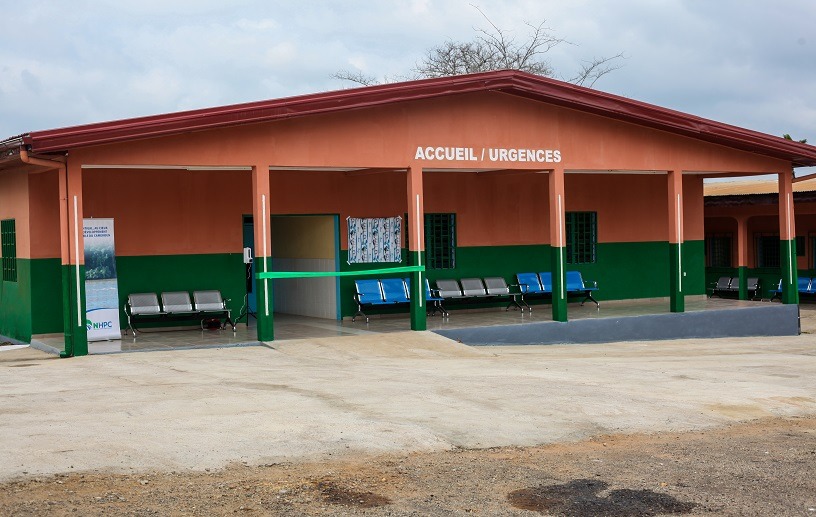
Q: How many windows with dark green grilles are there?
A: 3